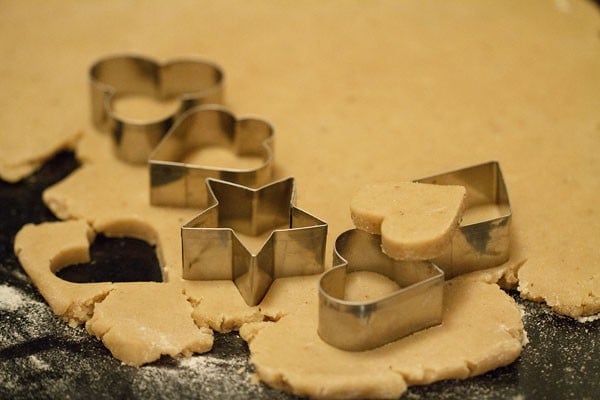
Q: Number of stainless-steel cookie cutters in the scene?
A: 5